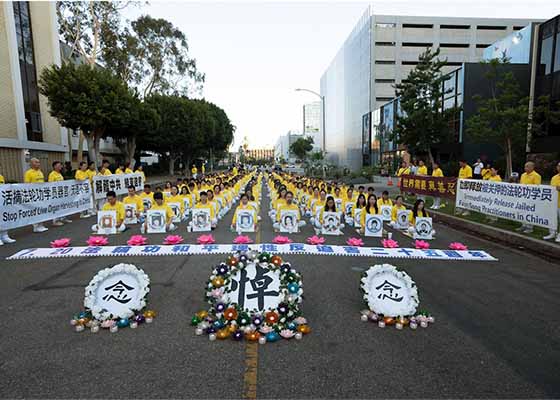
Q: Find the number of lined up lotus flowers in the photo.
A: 12